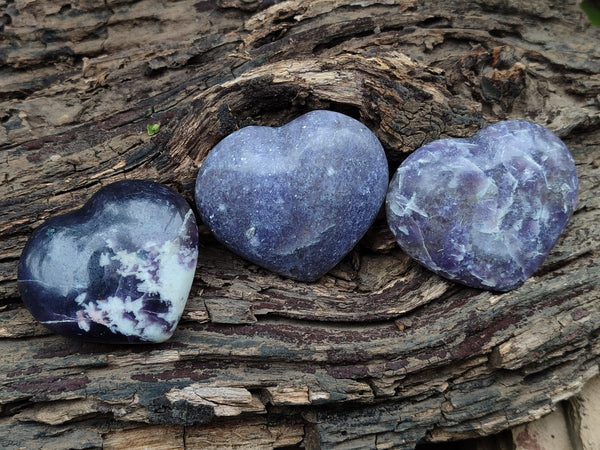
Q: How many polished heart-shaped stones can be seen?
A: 3